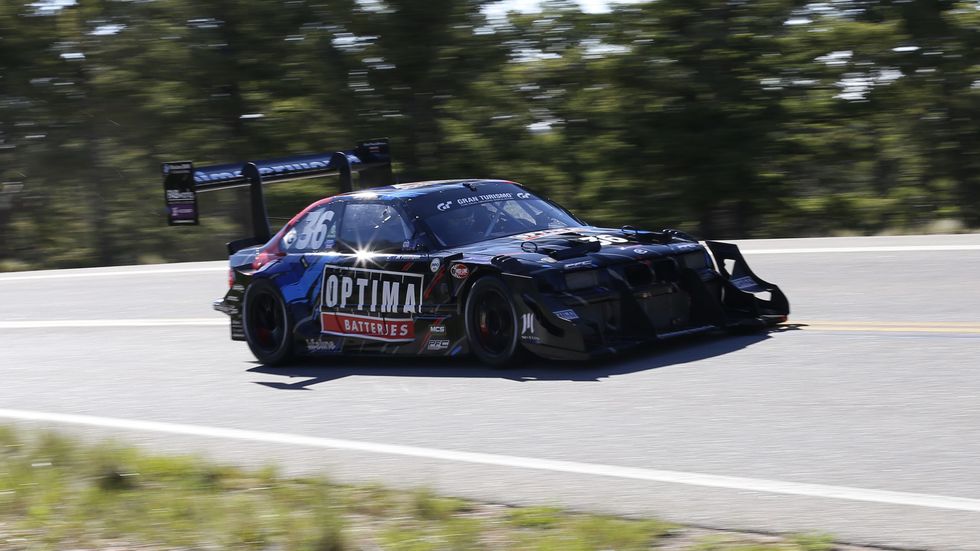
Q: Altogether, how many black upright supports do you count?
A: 2